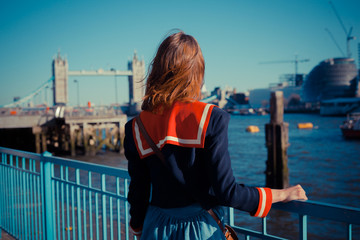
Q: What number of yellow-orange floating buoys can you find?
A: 2